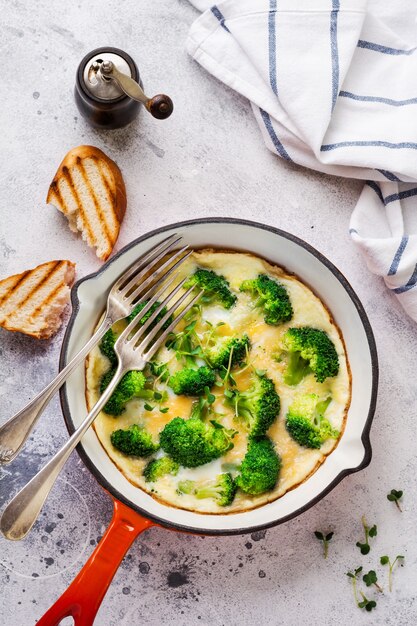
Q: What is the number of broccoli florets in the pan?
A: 15